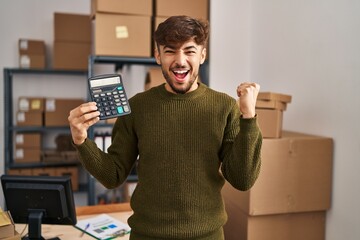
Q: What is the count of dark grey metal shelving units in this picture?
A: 2